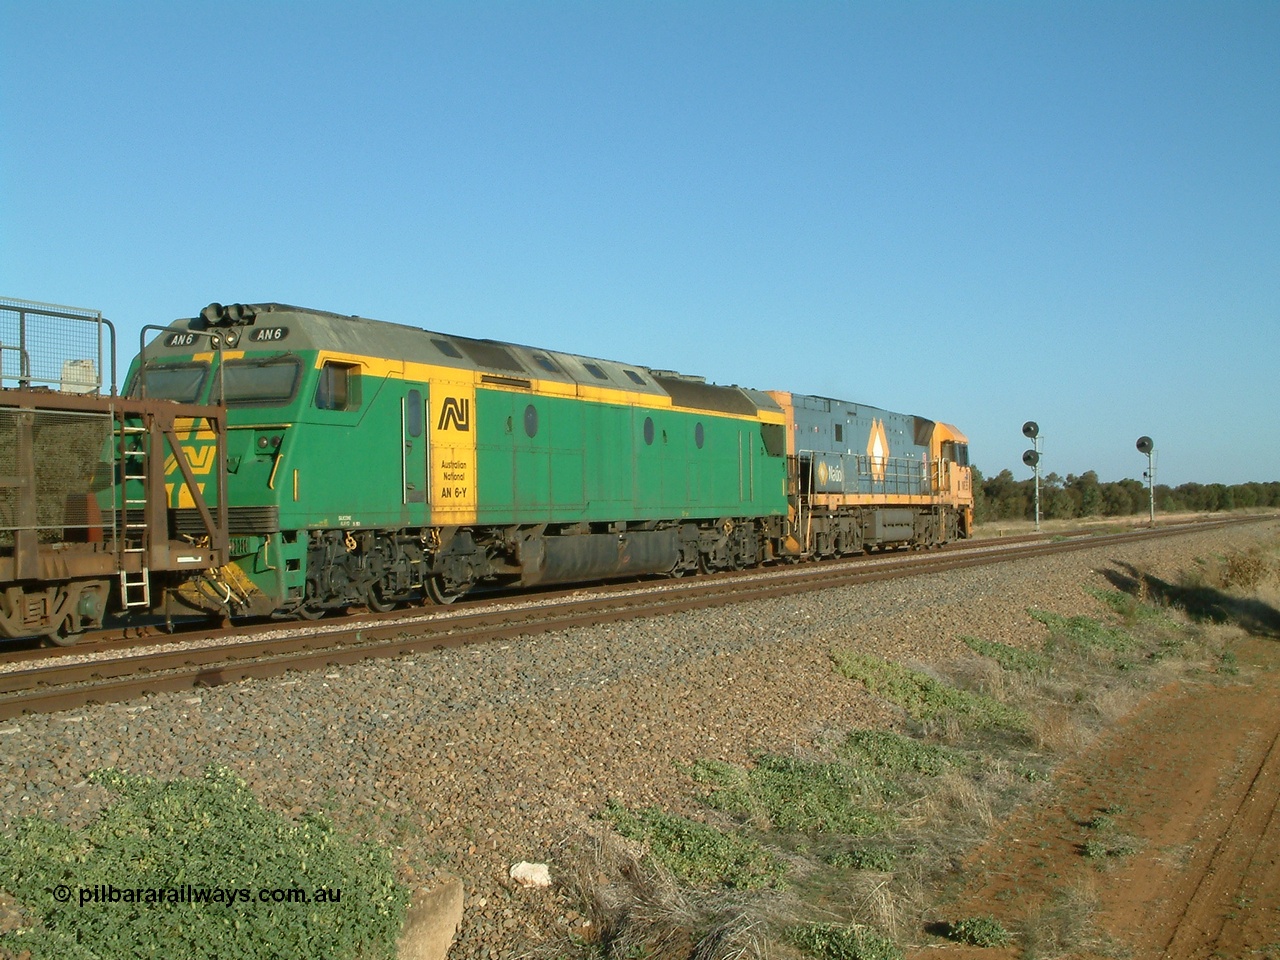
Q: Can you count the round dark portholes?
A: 3